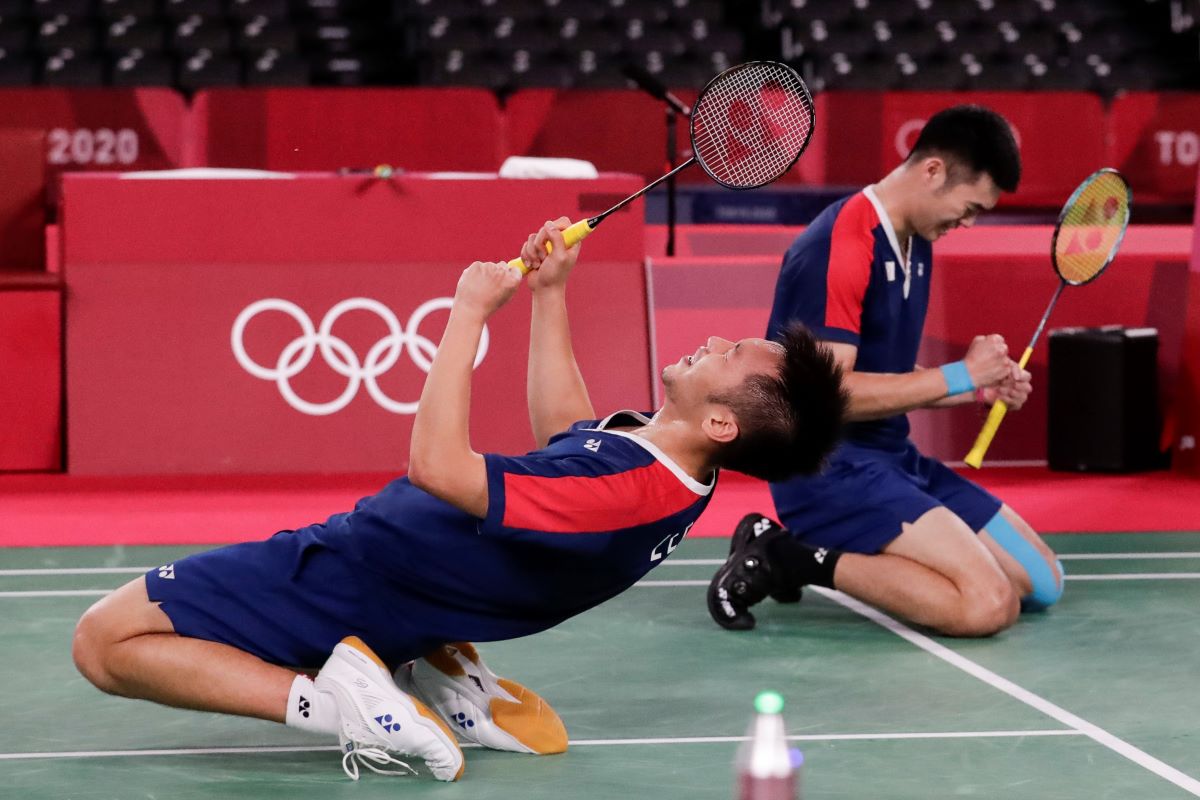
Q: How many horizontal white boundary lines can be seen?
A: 3